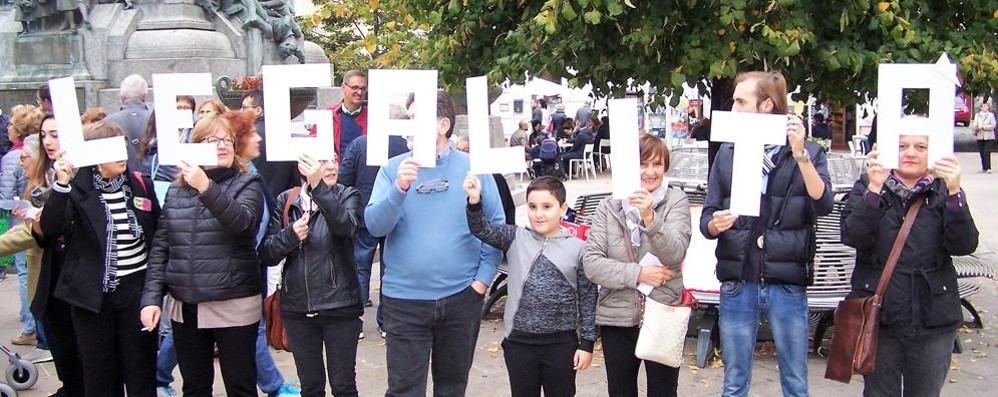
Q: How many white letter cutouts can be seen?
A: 8